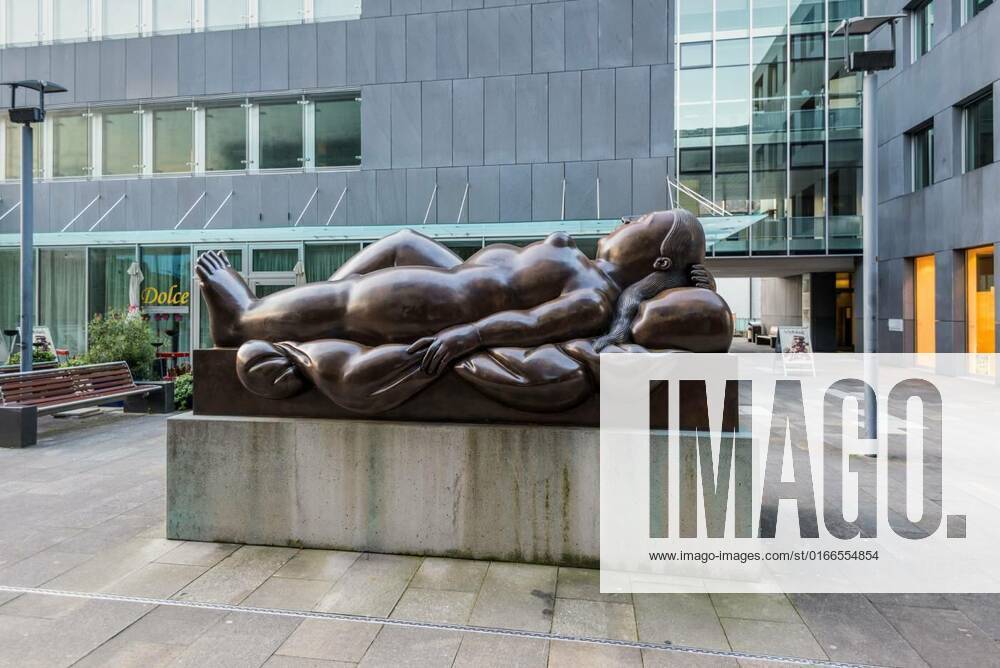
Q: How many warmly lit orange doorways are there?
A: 2